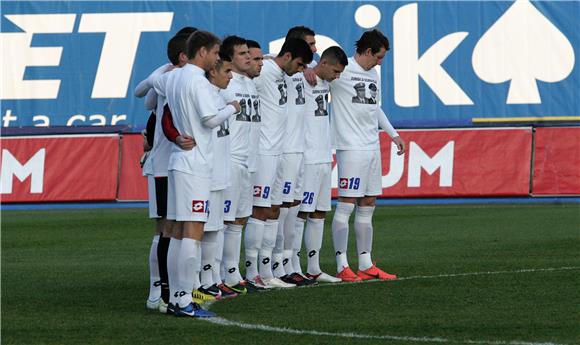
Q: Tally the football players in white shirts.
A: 10